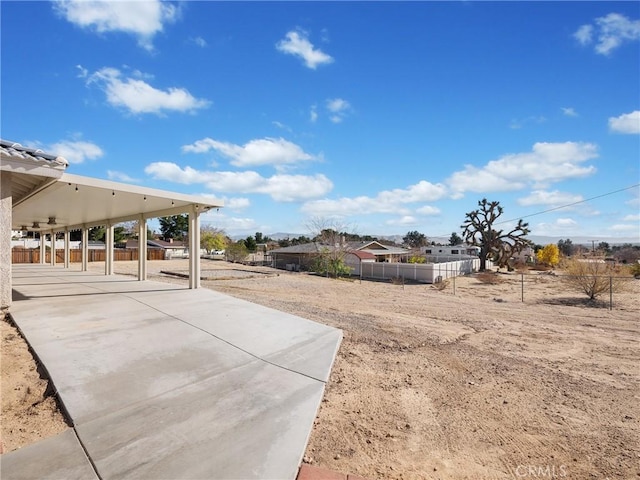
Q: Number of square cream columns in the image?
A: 7